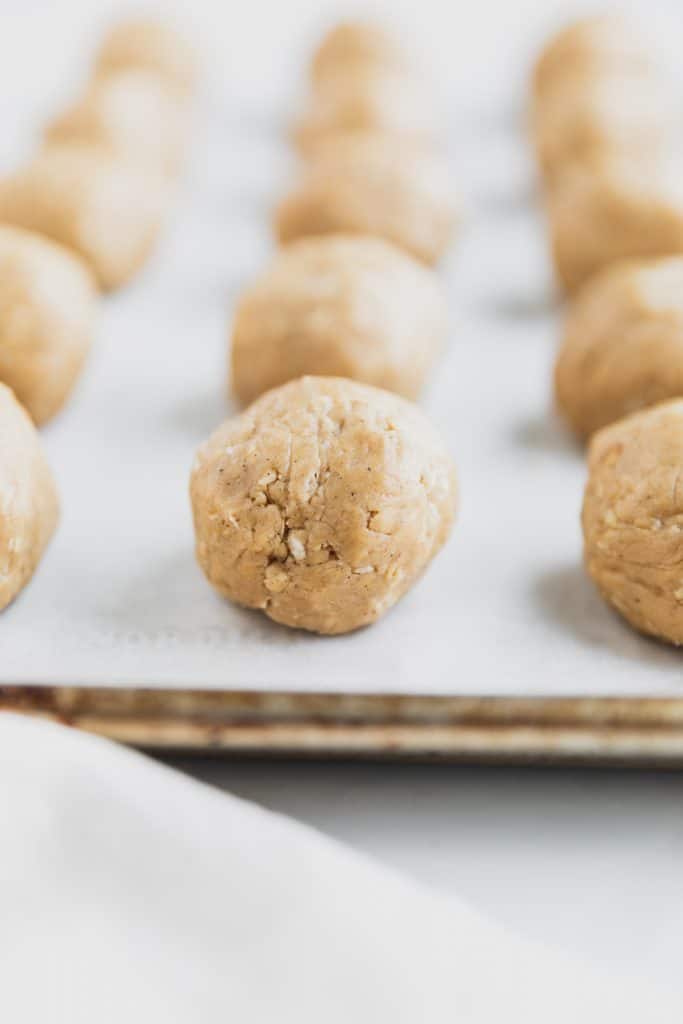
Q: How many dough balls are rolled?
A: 15